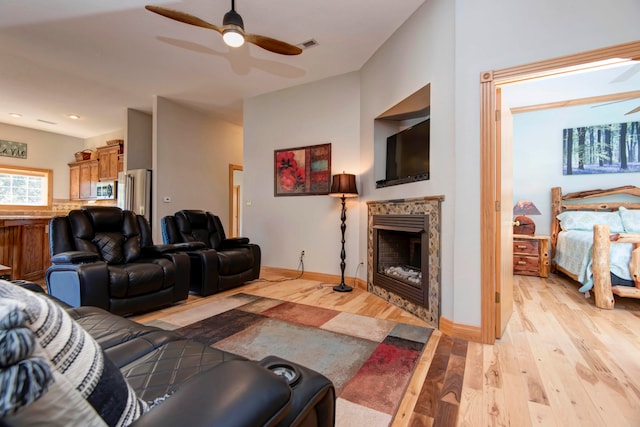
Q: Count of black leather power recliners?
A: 2